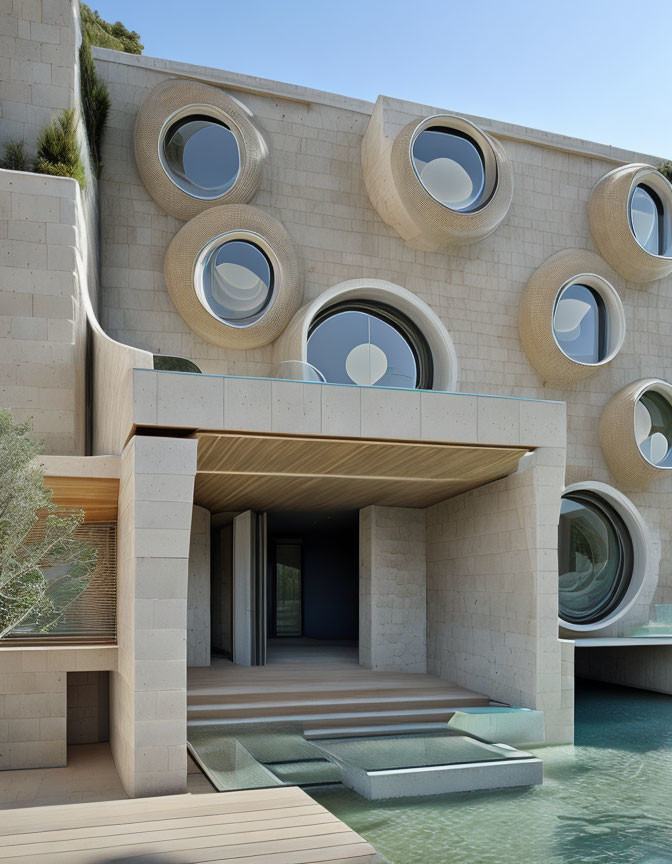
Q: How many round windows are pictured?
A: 8